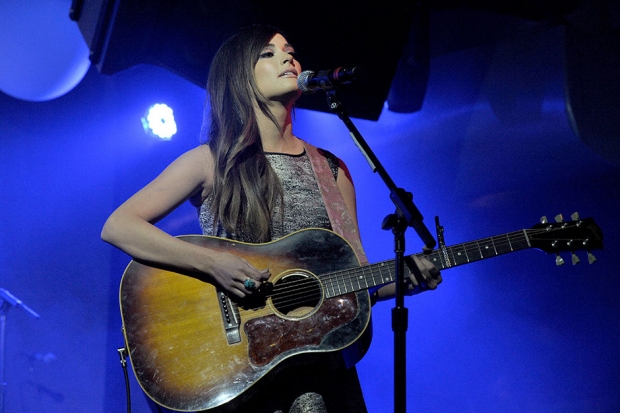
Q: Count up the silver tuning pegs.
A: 6